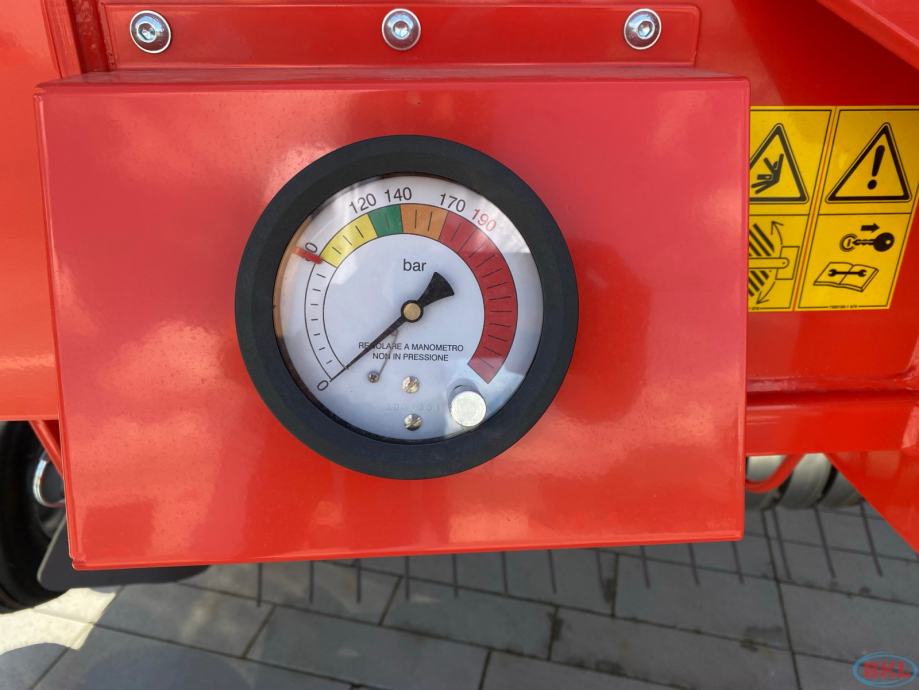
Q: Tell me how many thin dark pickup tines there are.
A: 14